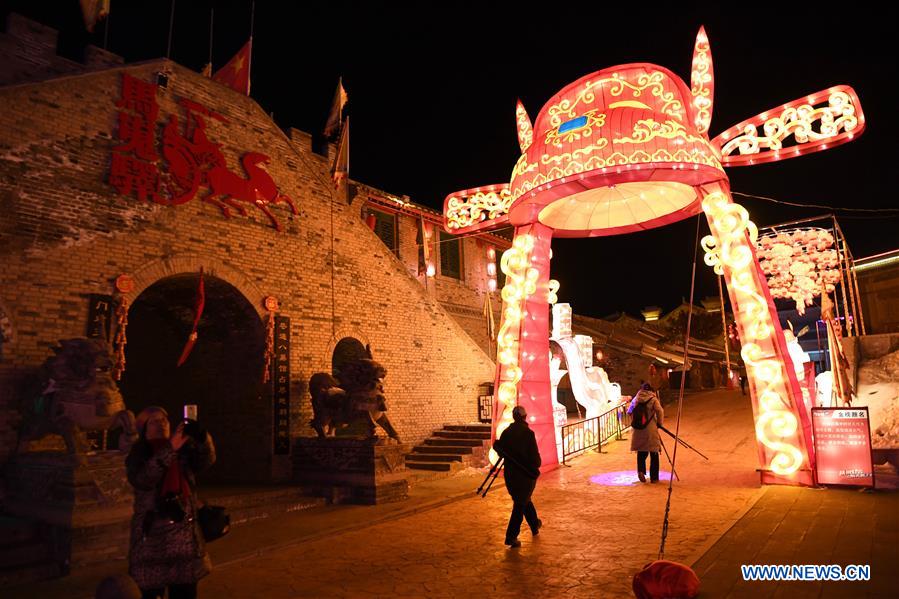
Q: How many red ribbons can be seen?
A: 1